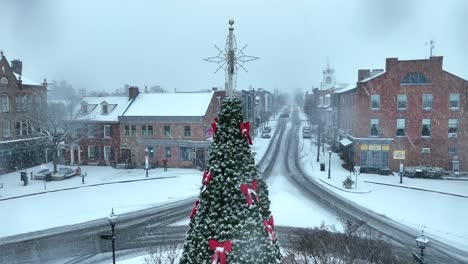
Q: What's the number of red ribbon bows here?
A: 7